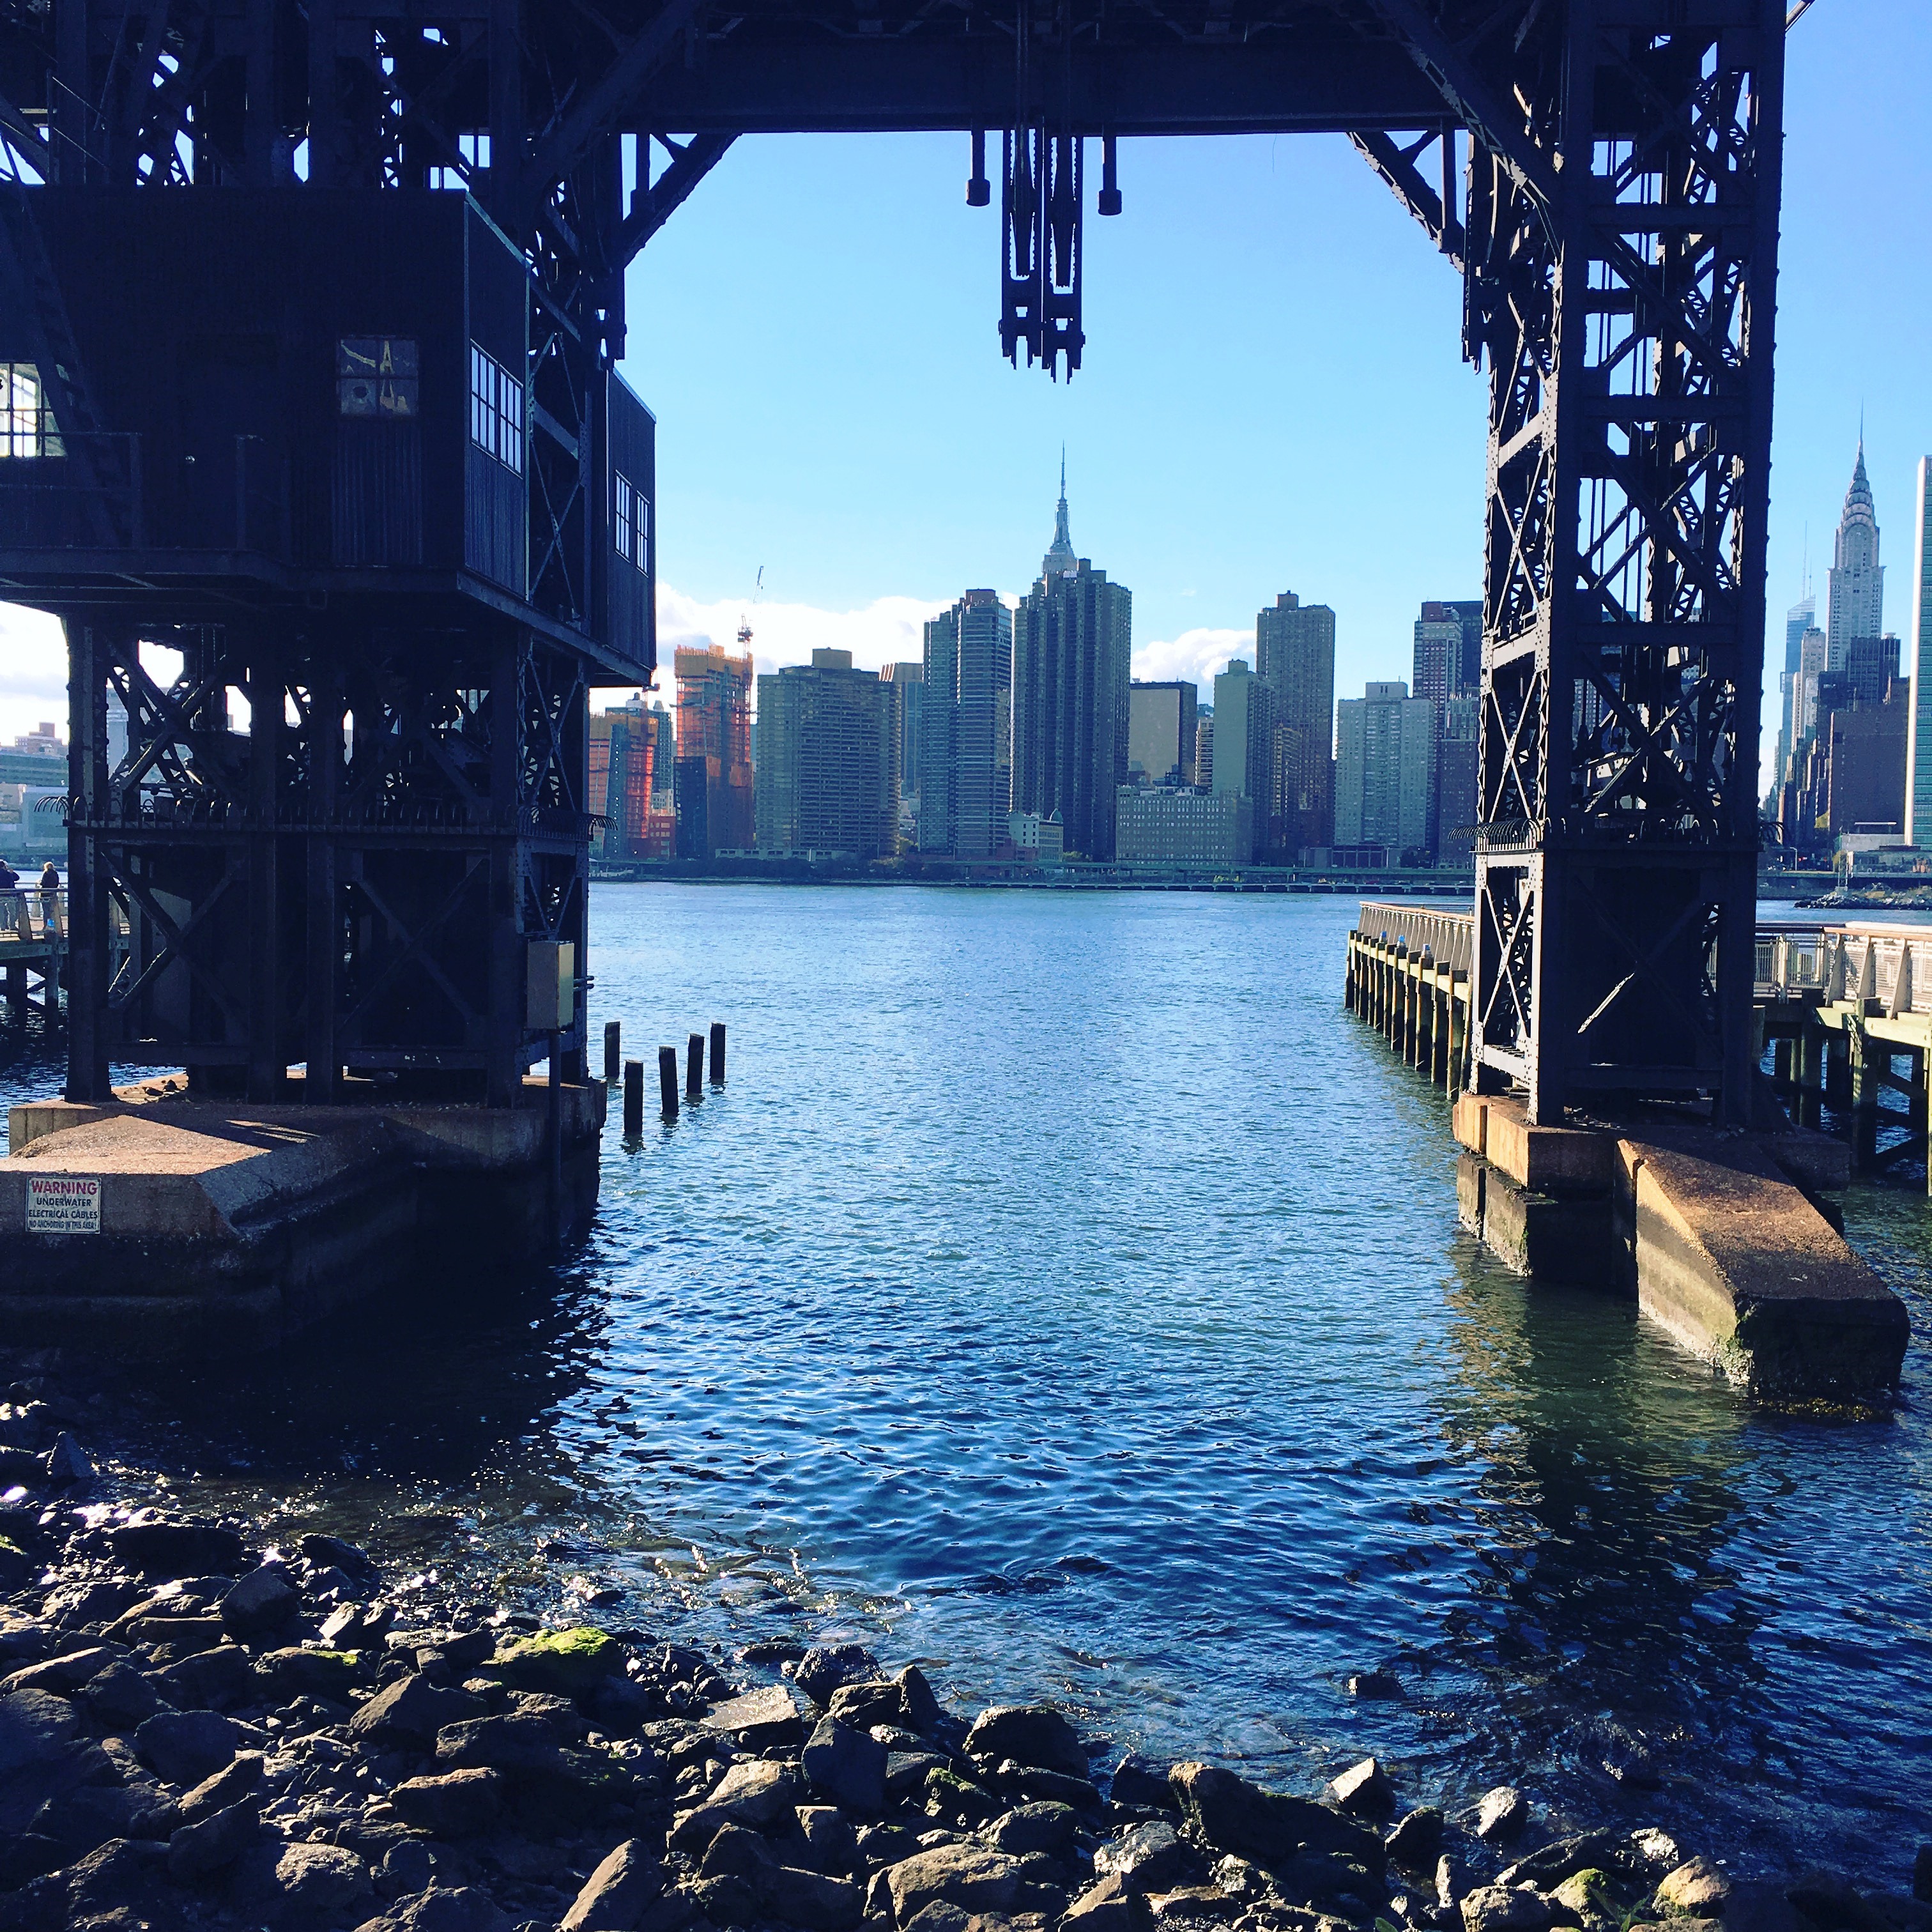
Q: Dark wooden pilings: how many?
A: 5